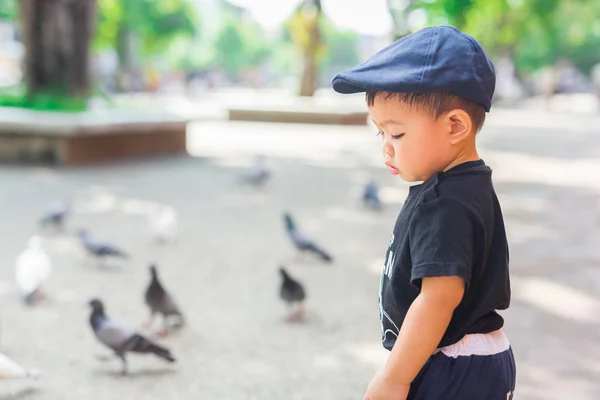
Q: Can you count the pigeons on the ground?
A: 11